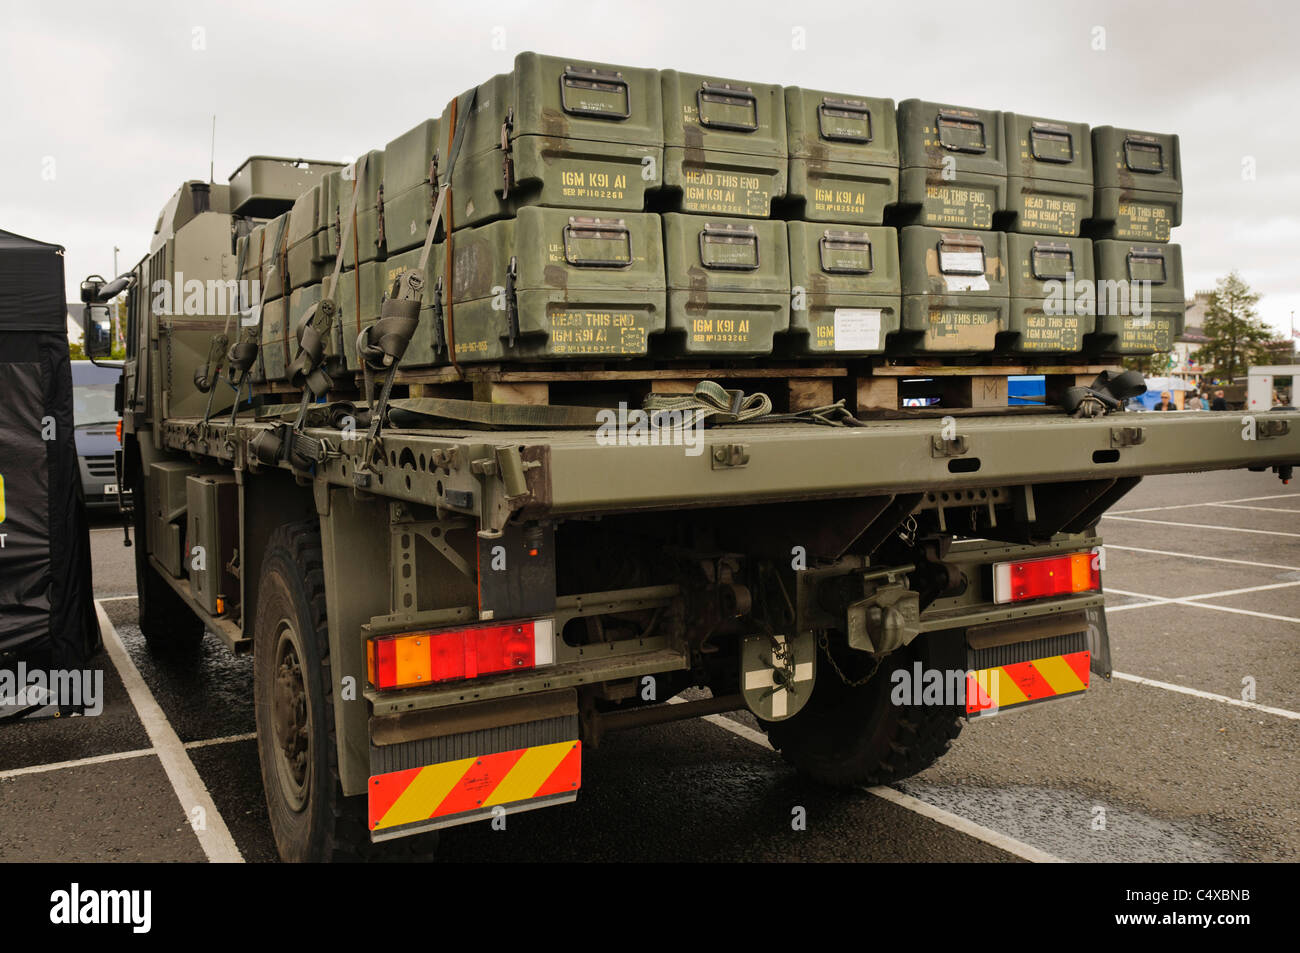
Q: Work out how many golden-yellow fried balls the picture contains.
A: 0